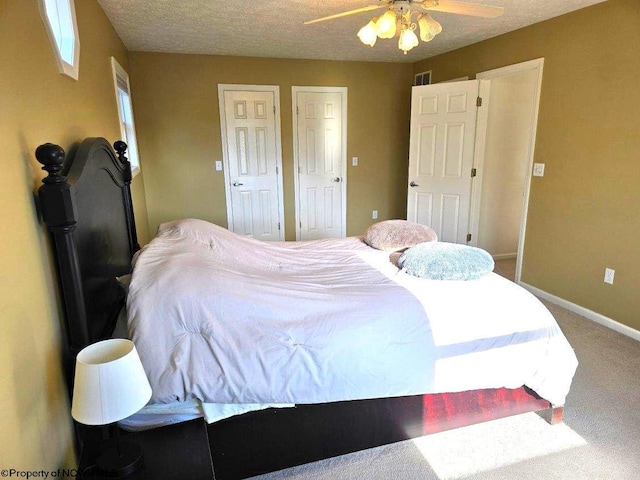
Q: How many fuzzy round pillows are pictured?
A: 2